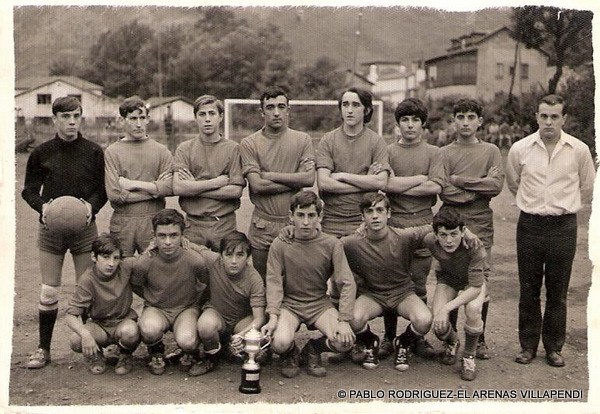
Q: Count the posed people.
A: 14